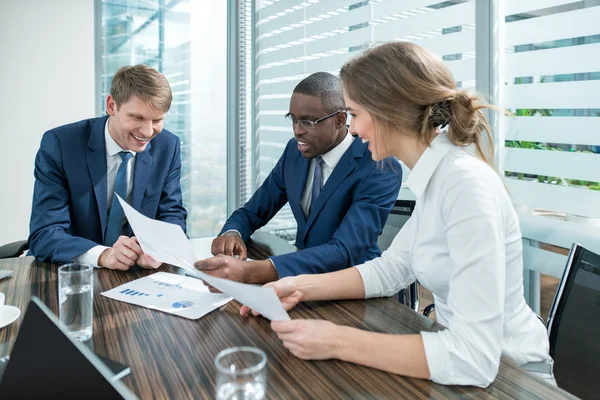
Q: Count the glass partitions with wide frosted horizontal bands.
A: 2